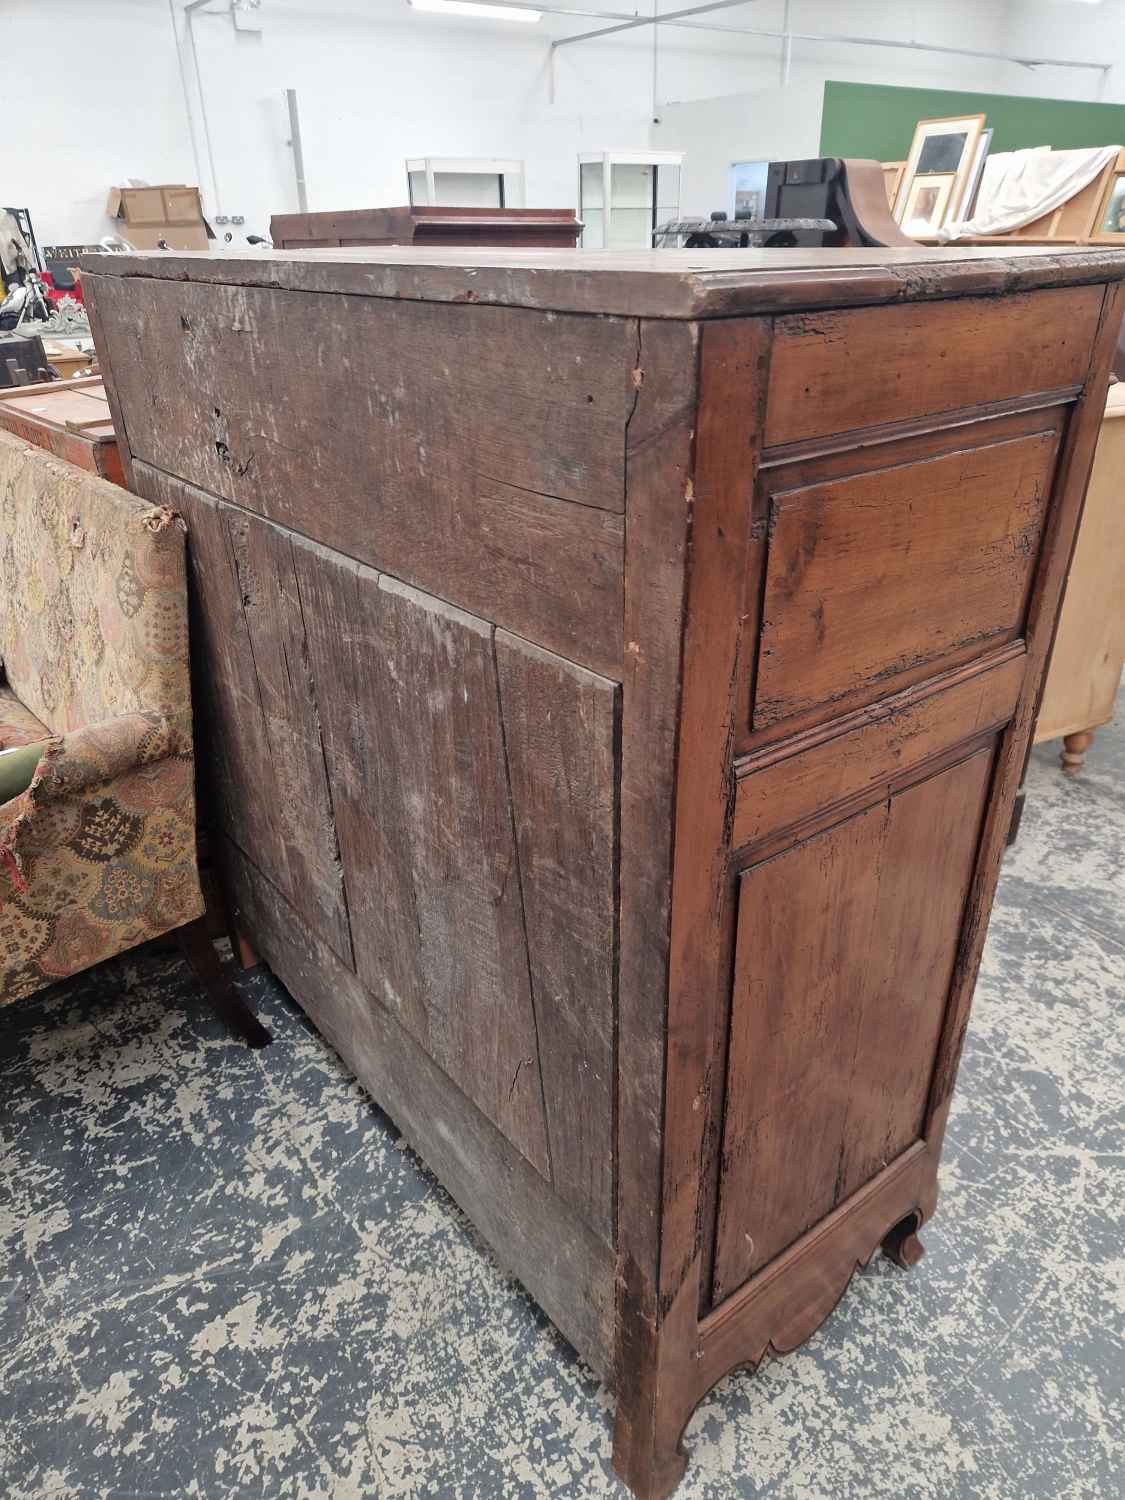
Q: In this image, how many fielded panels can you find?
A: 2